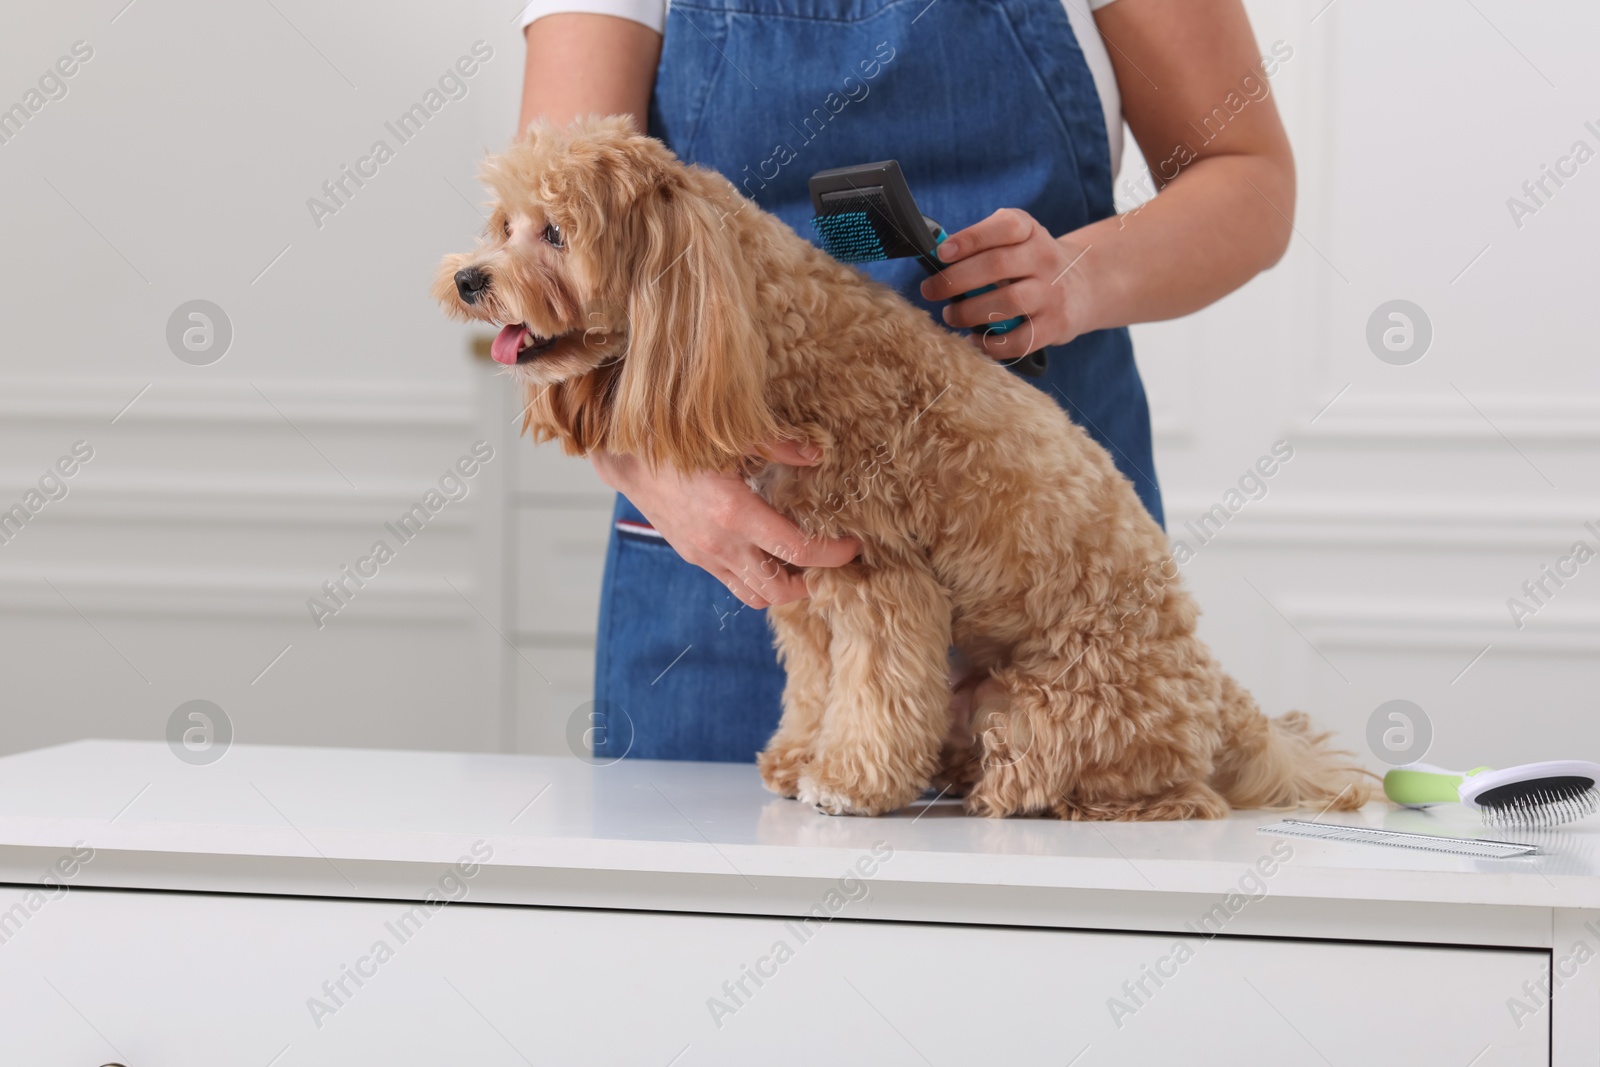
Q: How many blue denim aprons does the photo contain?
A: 1